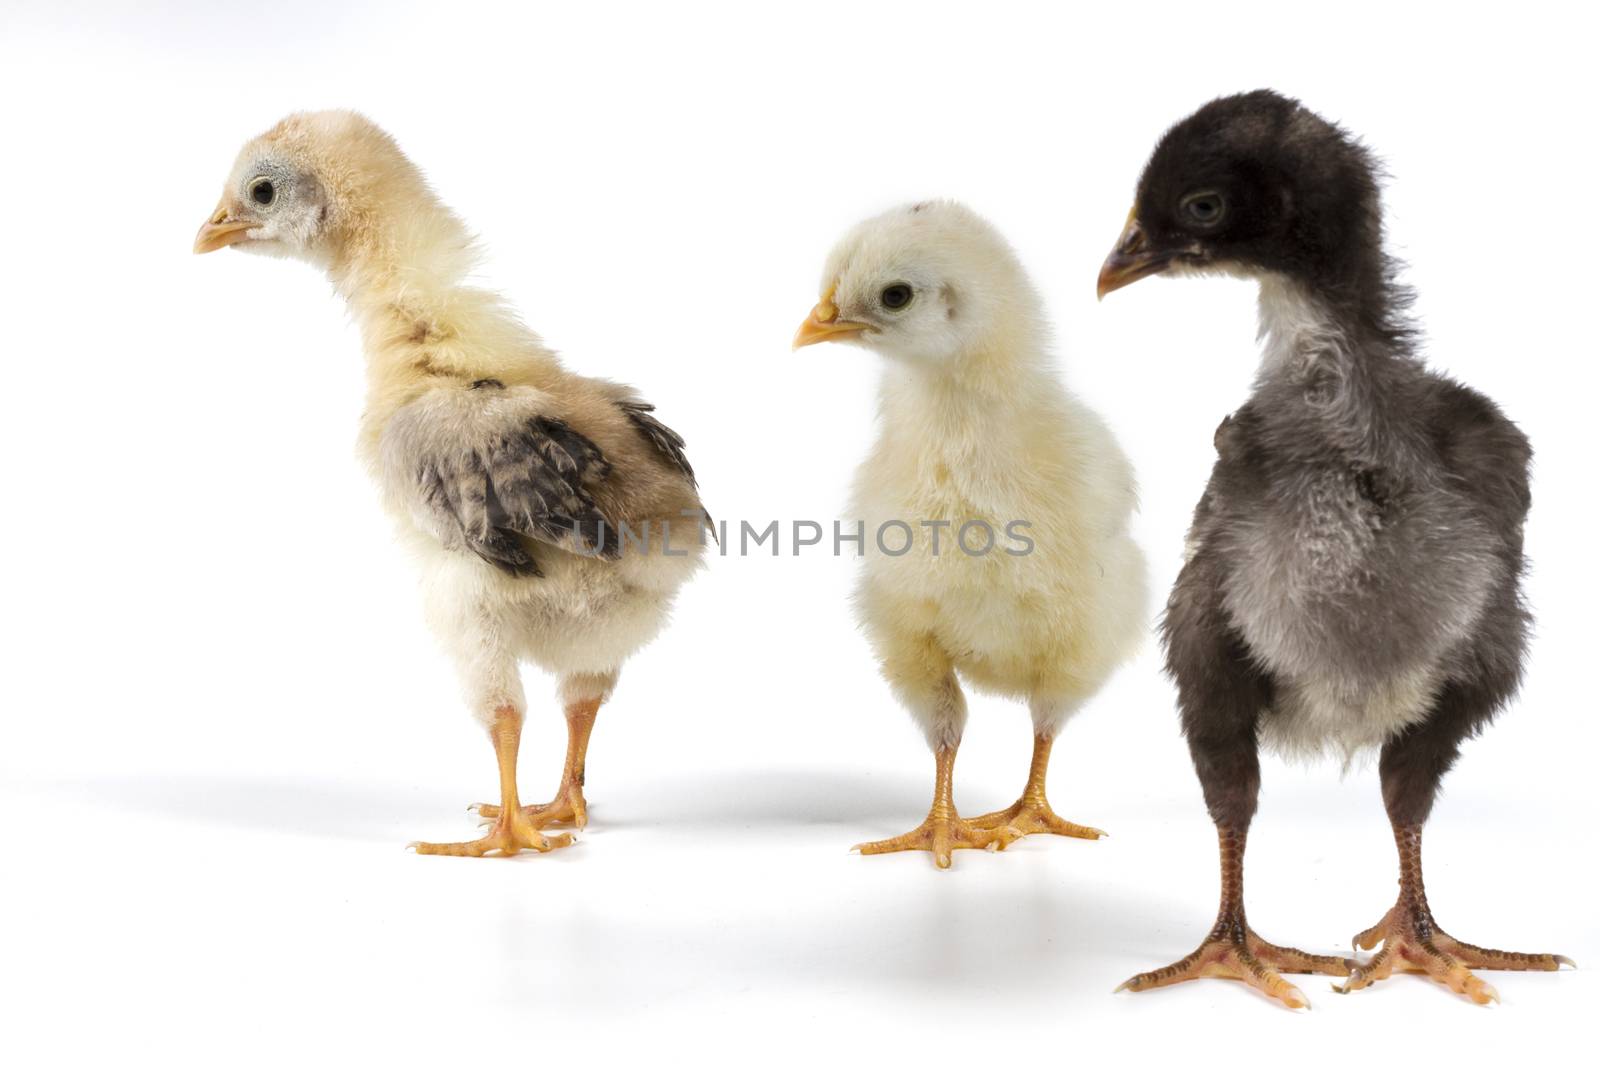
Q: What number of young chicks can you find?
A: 3